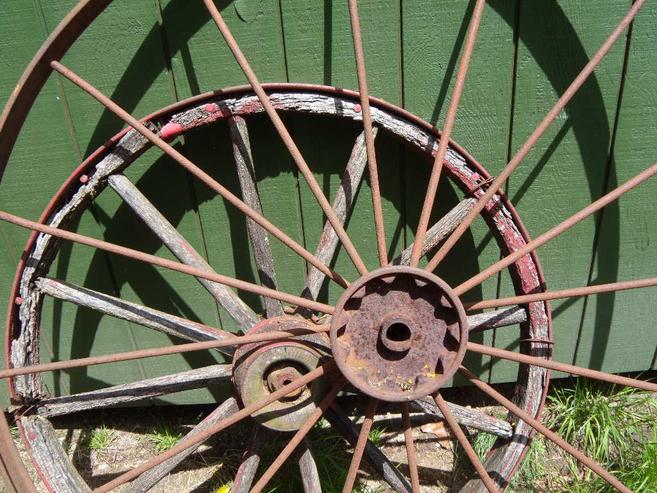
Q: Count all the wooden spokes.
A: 12